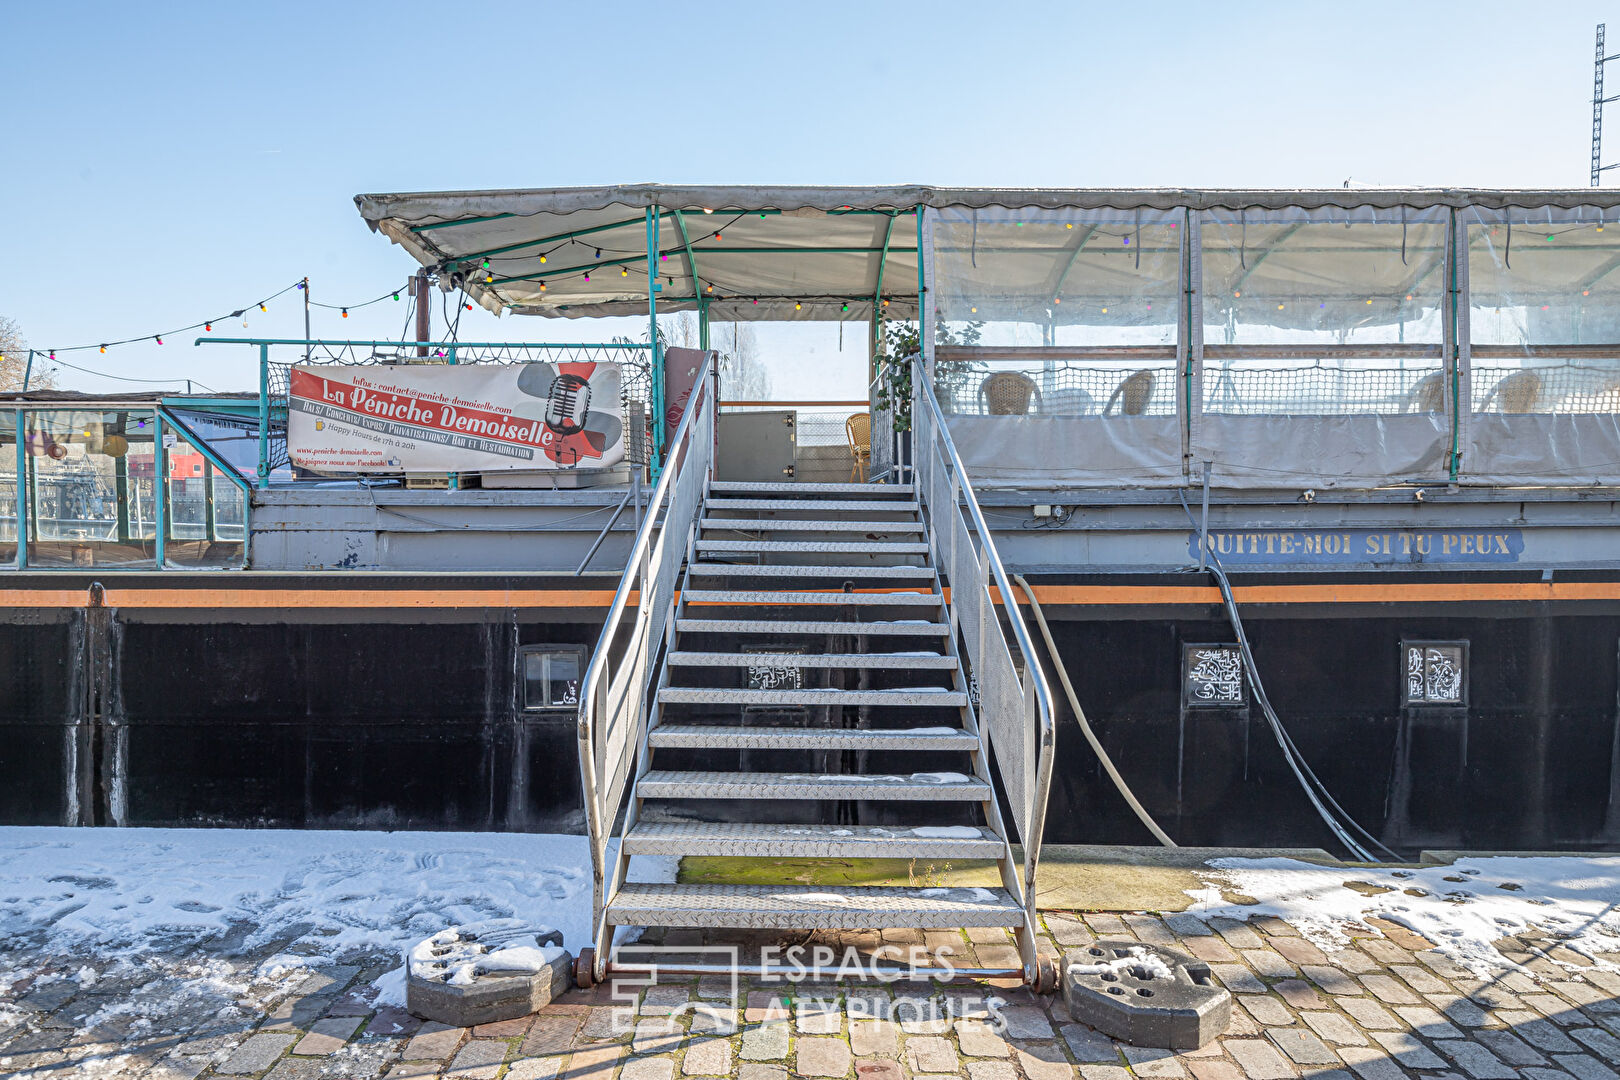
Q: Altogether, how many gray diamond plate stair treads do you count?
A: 13